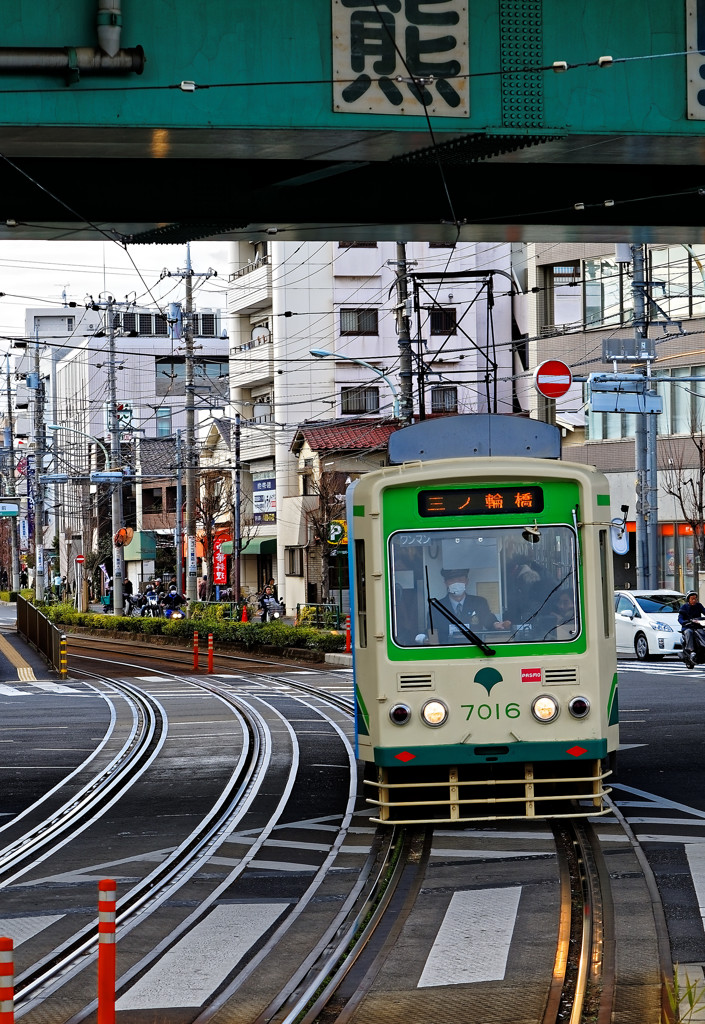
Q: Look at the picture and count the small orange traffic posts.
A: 5